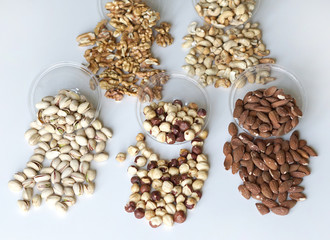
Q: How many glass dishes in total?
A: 5